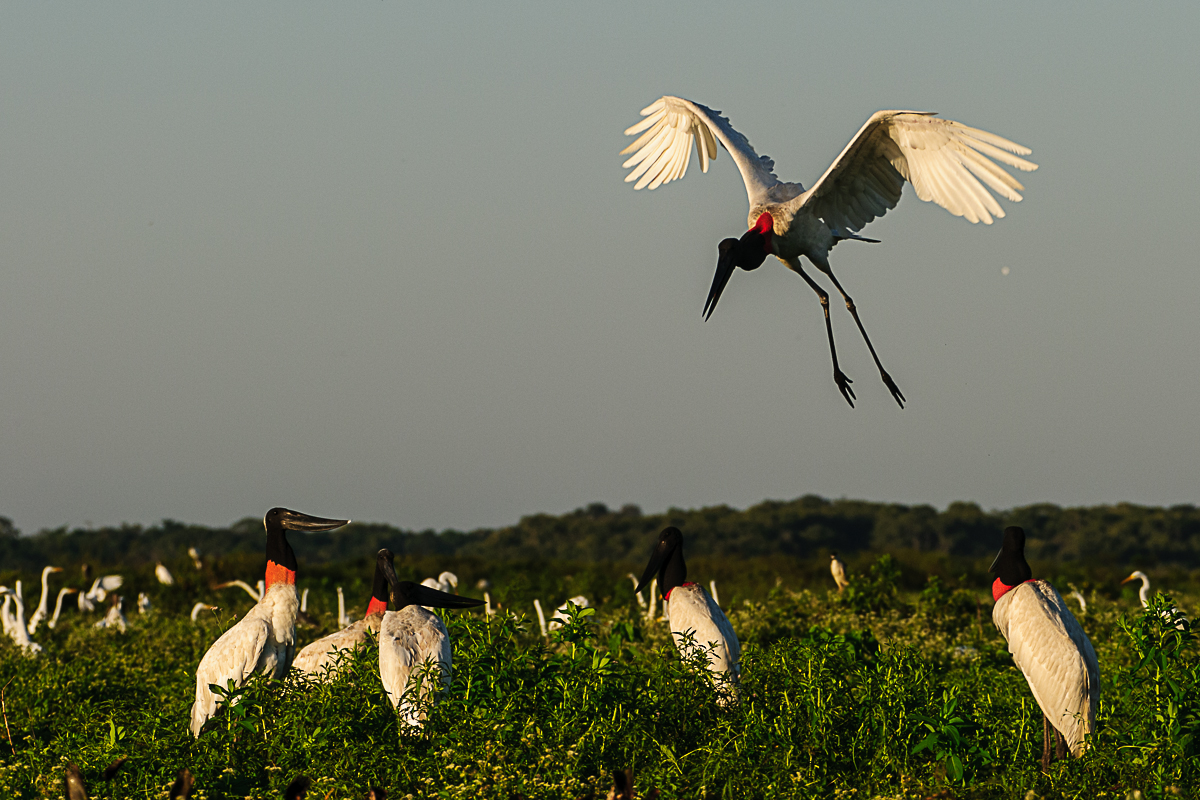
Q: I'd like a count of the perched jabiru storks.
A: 5